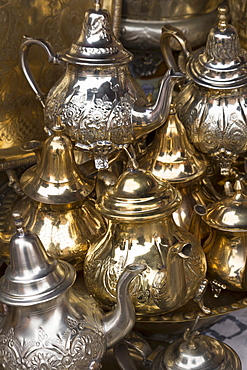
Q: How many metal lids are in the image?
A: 8